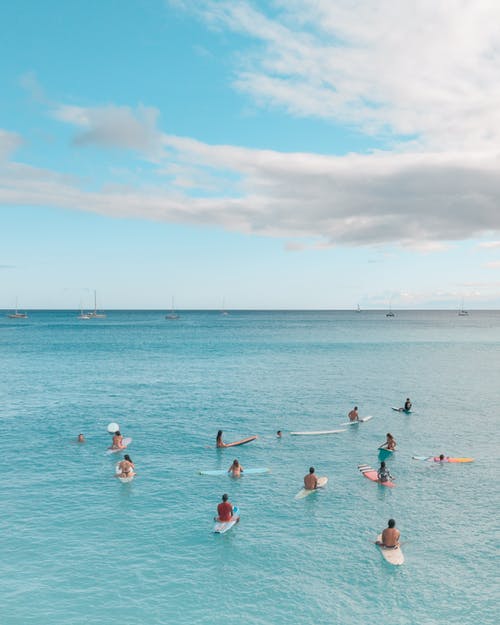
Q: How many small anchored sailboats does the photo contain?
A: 8